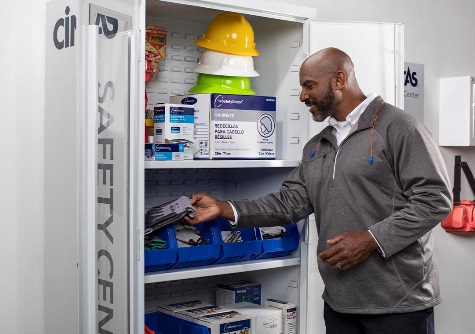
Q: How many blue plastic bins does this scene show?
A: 5